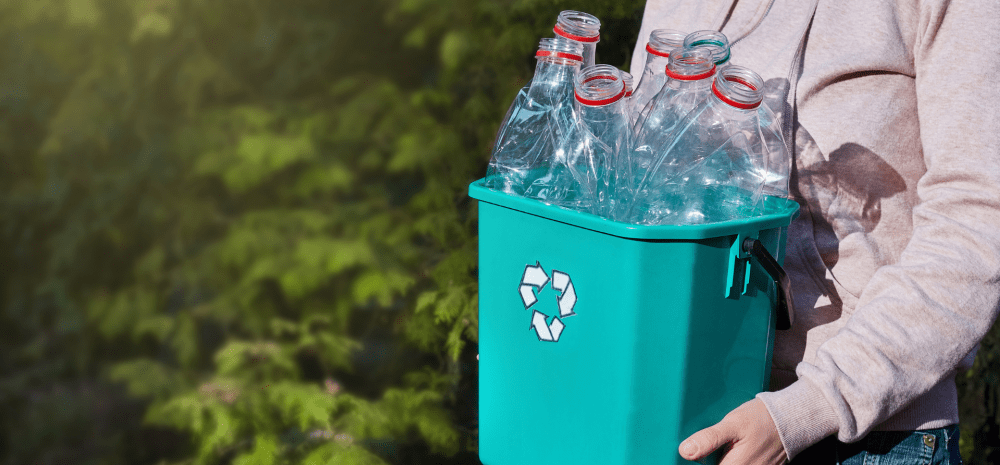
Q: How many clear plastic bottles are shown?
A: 8